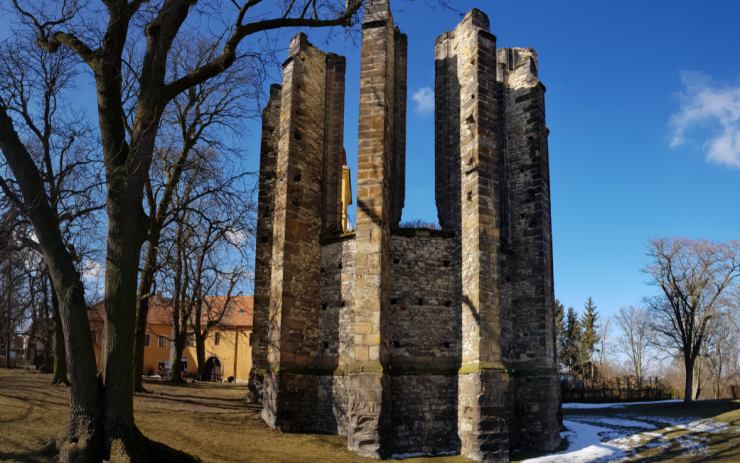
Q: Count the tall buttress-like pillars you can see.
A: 5